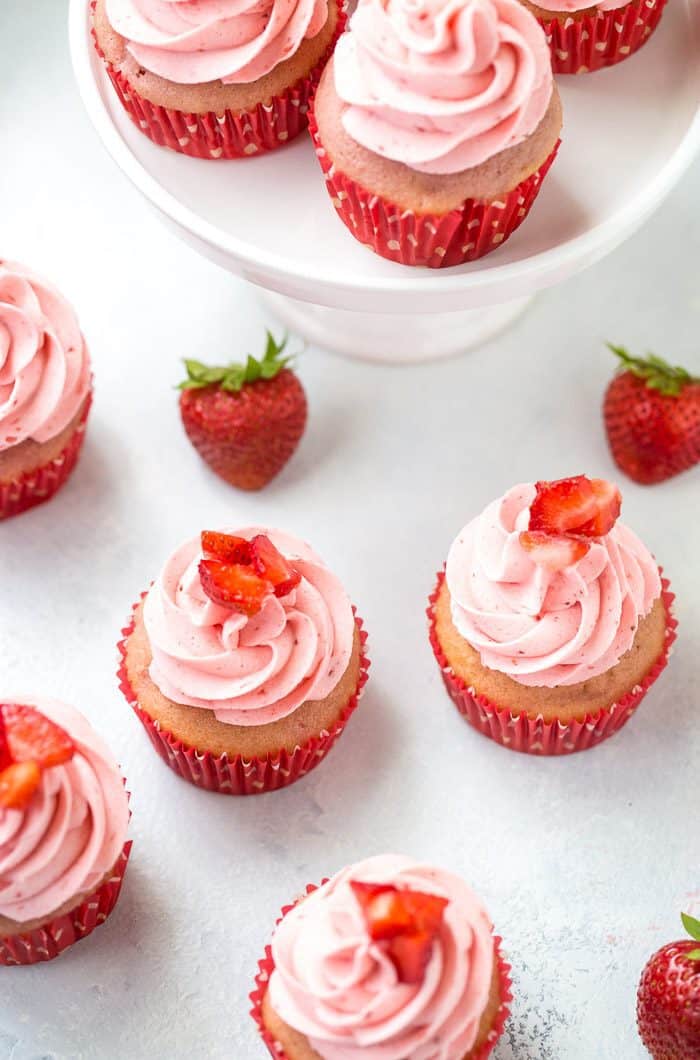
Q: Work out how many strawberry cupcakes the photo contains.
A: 8